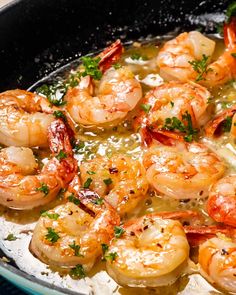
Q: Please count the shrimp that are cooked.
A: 12